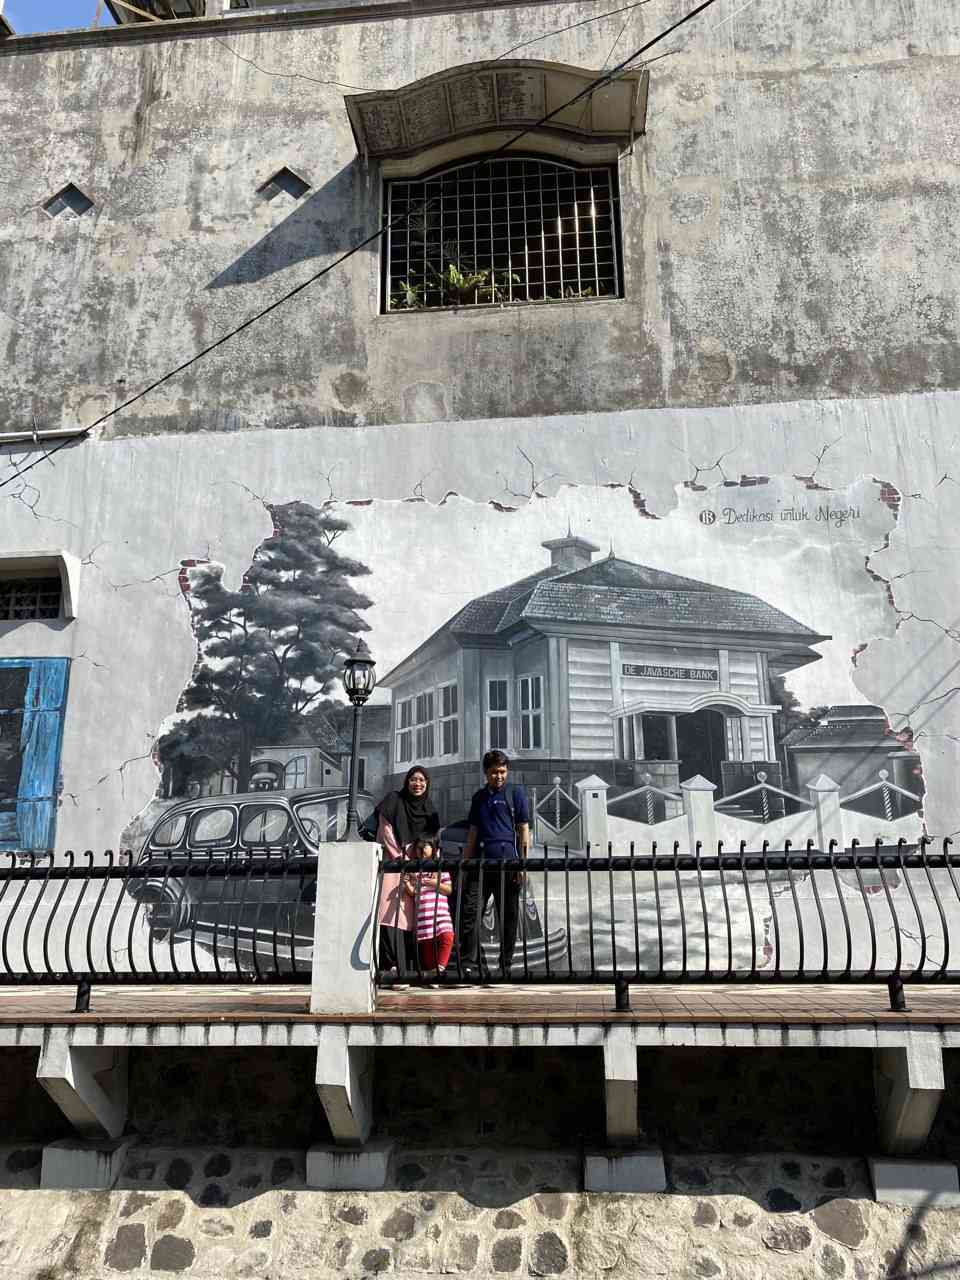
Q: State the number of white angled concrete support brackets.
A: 4